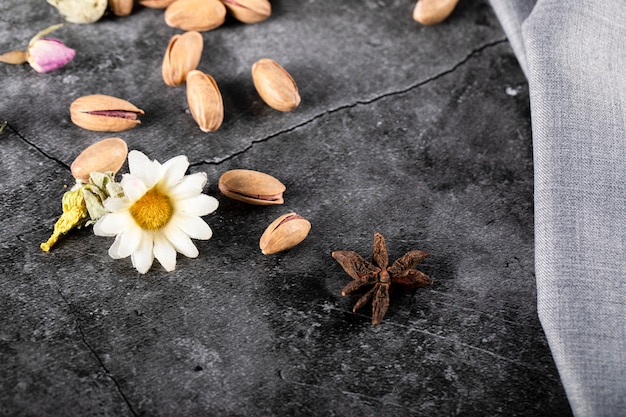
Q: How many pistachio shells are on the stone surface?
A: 12